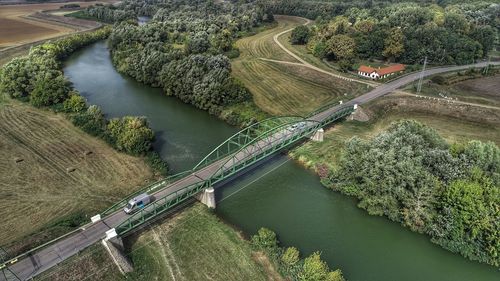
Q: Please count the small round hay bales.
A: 3